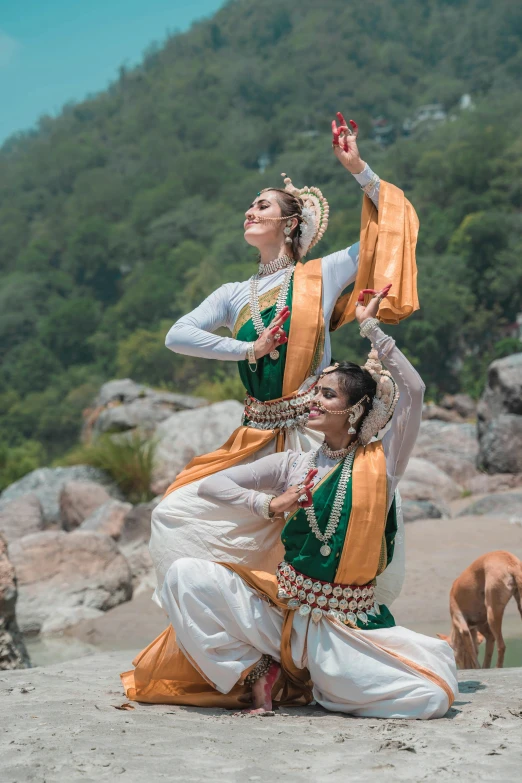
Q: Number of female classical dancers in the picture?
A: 2